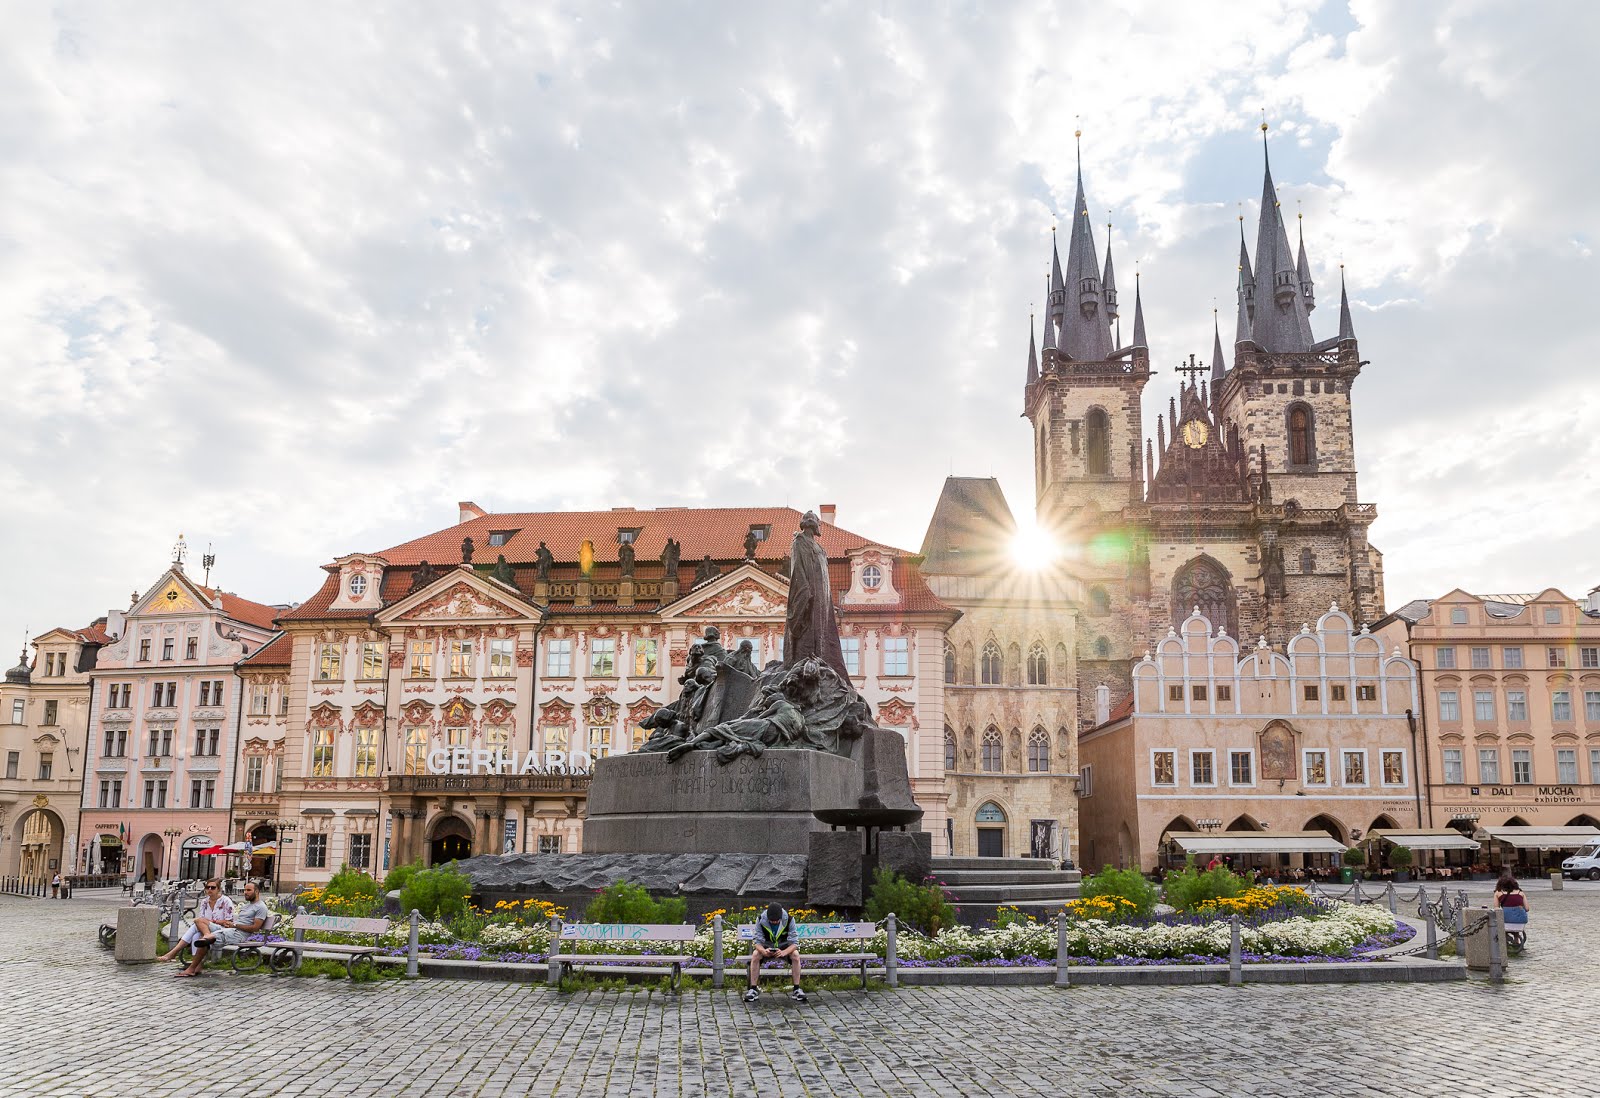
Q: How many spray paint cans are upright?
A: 0